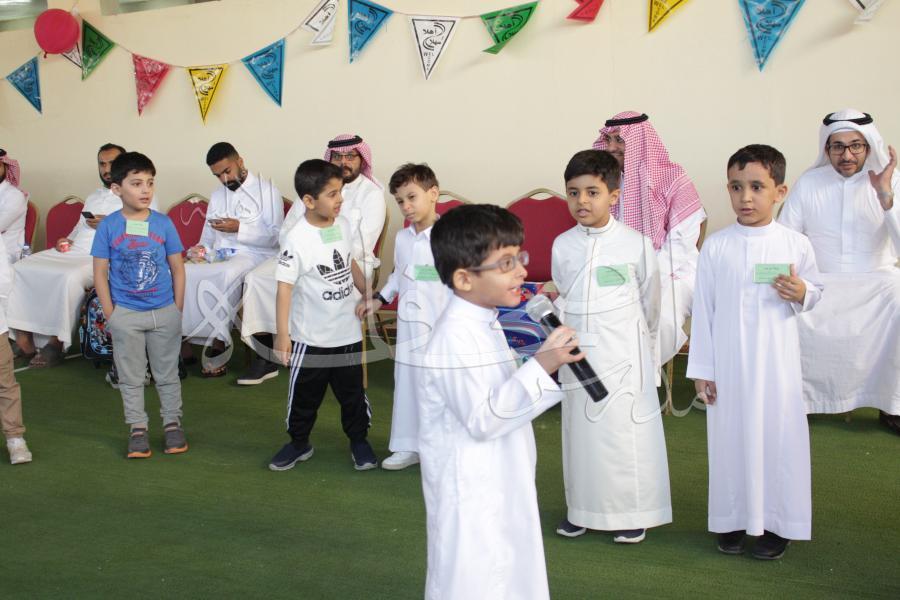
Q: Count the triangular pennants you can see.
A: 14